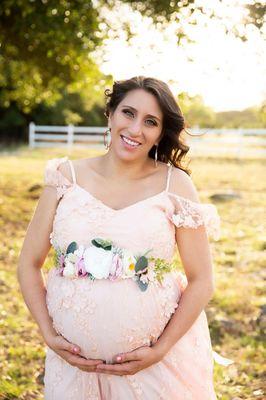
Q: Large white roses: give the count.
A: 1